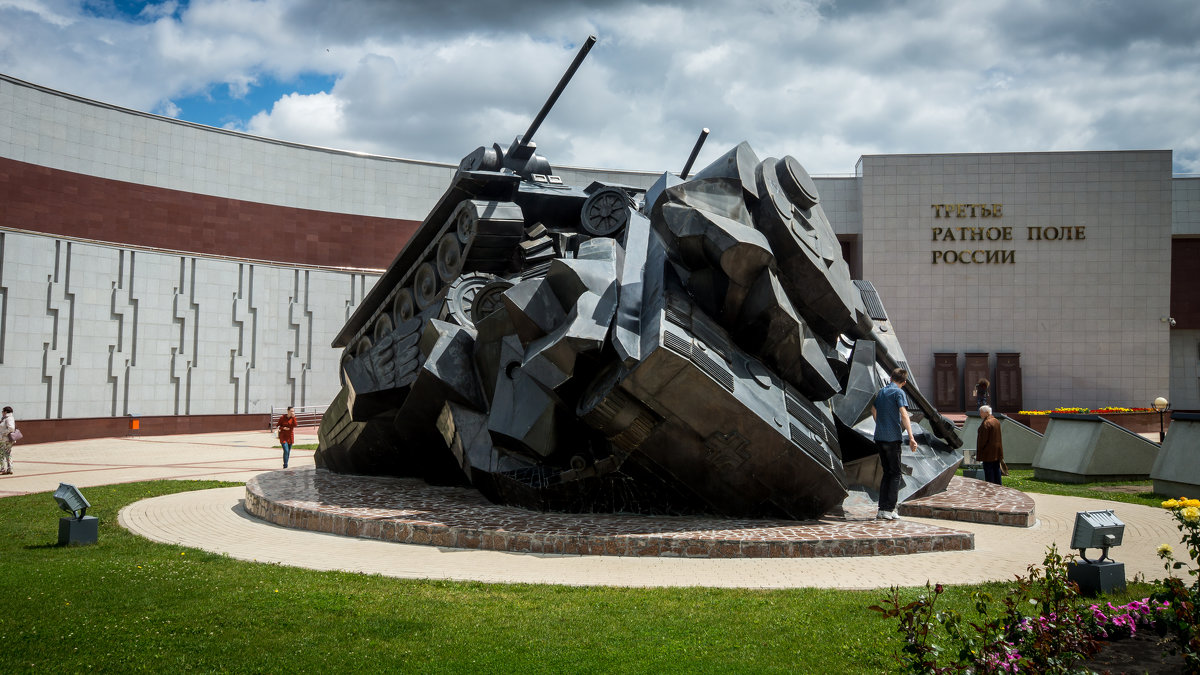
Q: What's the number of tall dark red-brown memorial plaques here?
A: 3